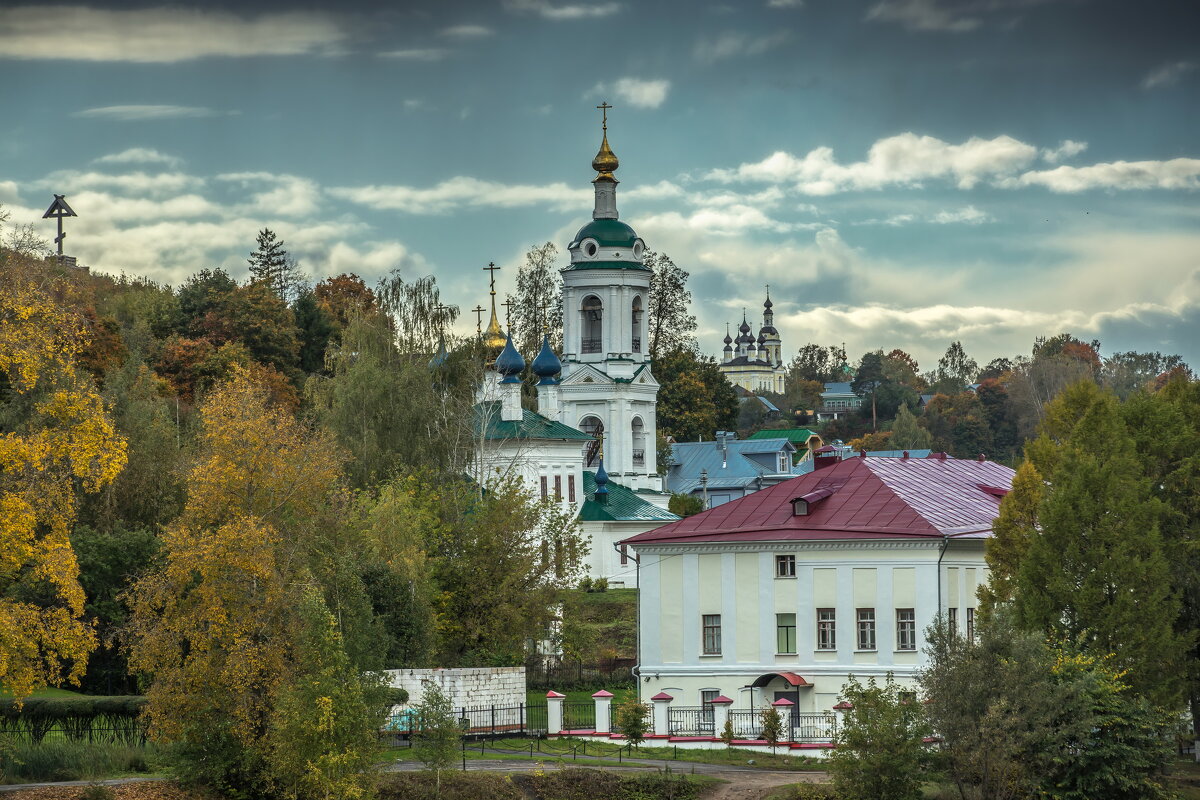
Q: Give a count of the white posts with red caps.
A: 6